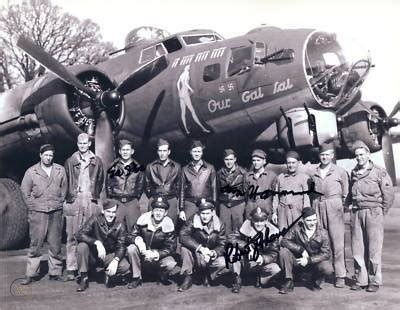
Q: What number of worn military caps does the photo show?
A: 14